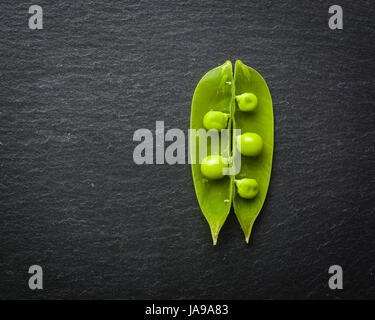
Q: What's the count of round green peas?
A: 5